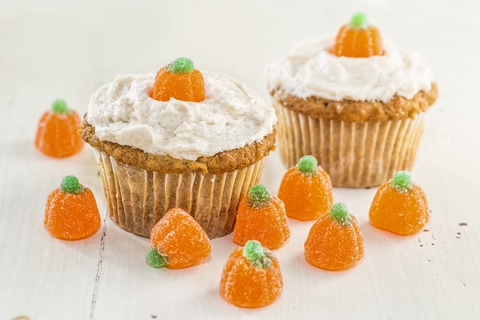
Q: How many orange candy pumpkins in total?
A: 10